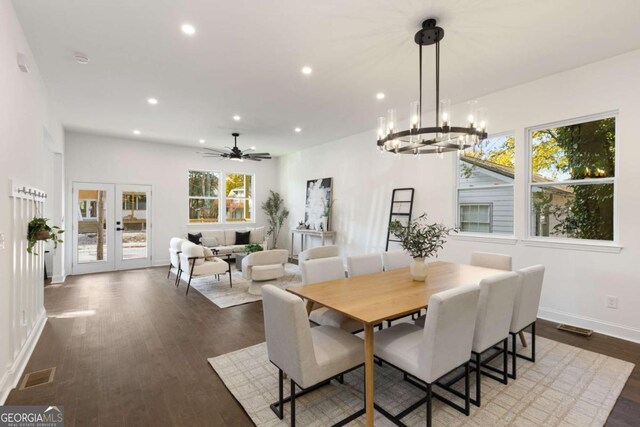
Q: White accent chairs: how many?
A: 4